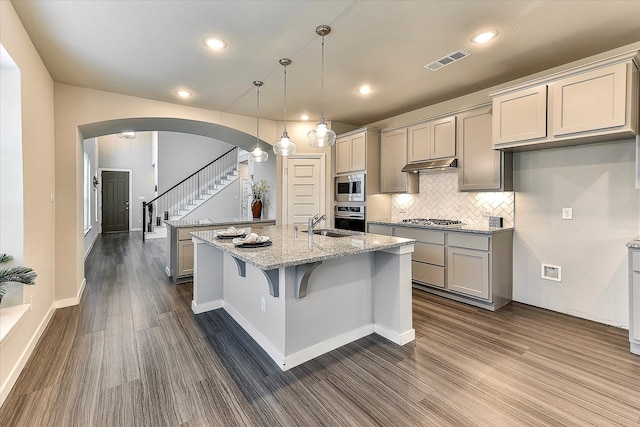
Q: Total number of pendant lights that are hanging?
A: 3